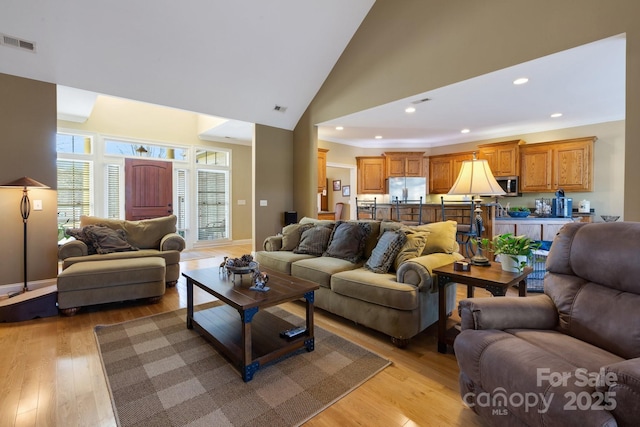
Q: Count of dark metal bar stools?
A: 3